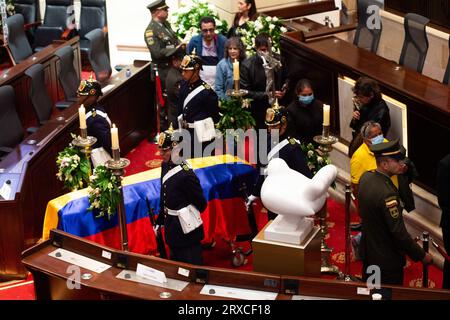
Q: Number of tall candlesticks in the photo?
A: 4